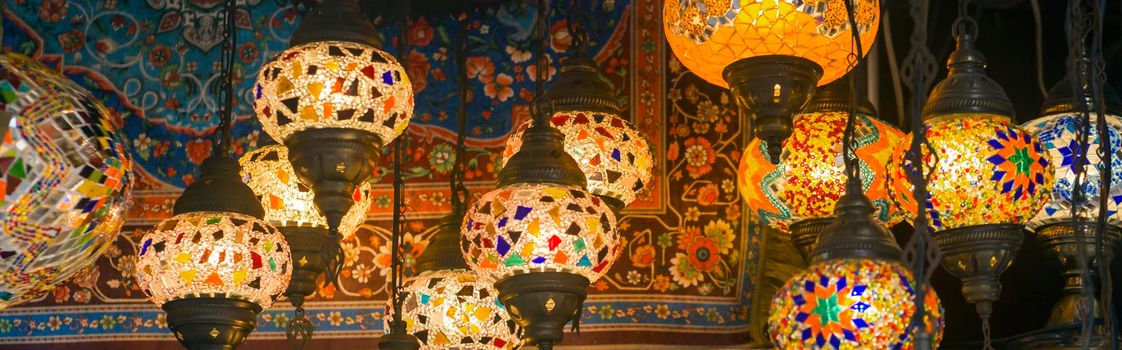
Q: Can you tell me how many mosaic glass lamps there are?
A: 12